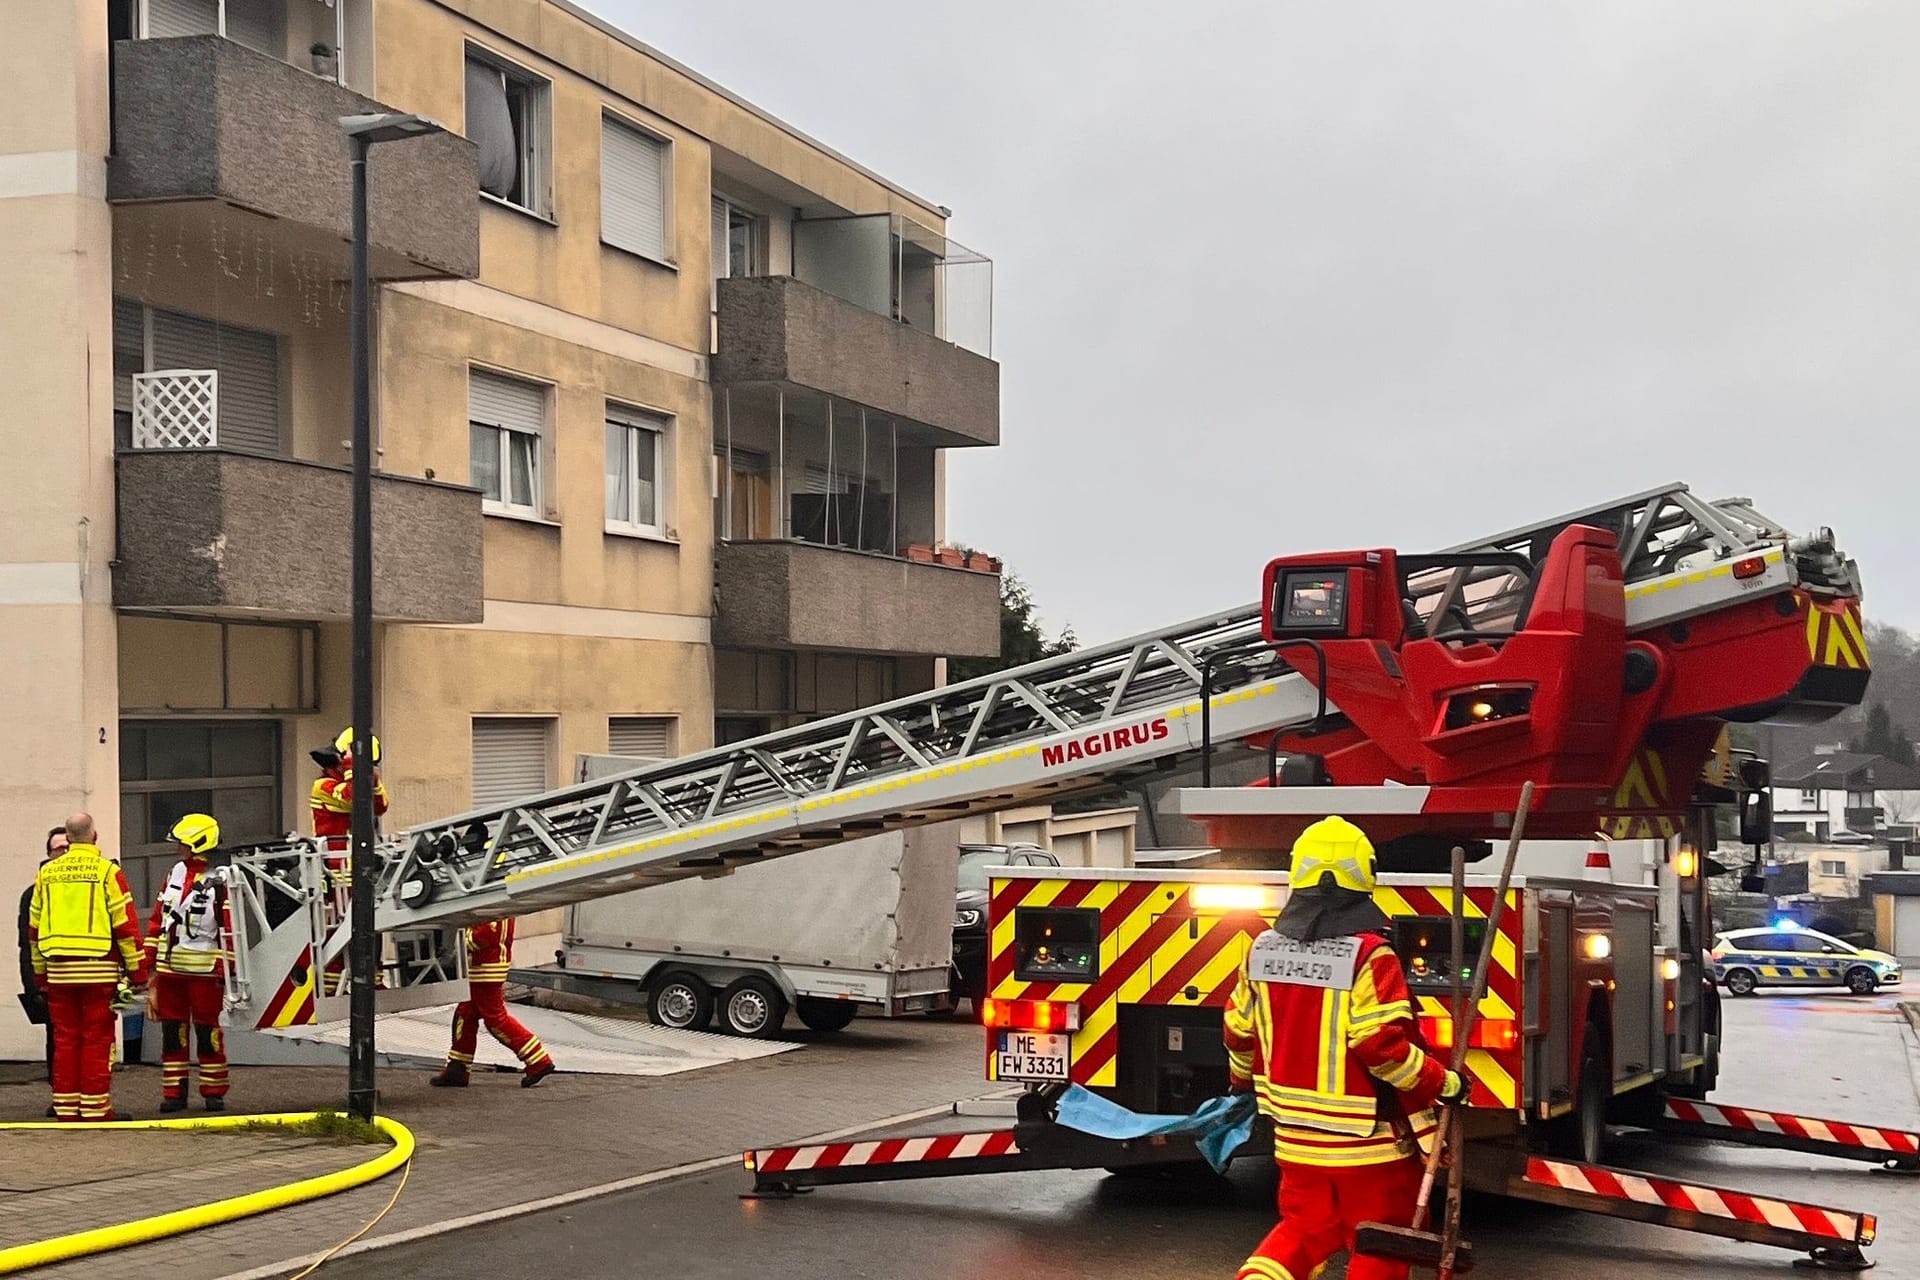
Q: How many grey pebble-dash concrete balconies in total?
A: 4